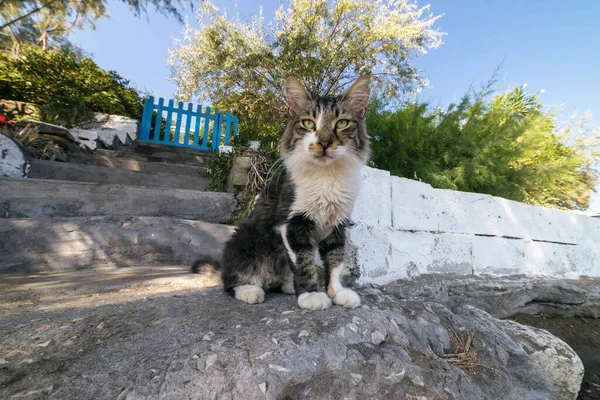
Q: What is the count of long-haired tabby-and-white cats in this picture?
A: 1